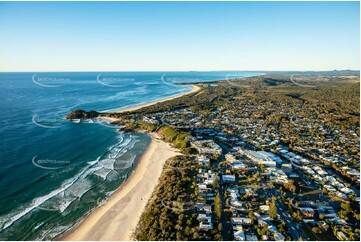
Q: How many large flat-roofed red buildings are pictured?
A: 0